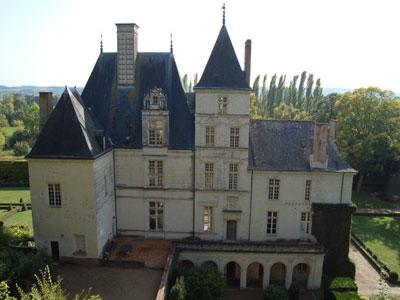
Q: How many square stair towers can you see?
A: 1